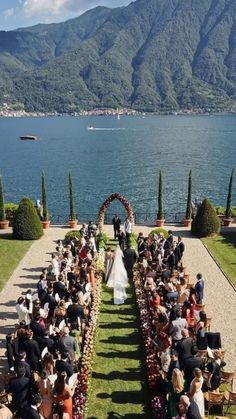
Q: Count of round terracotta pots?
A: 6